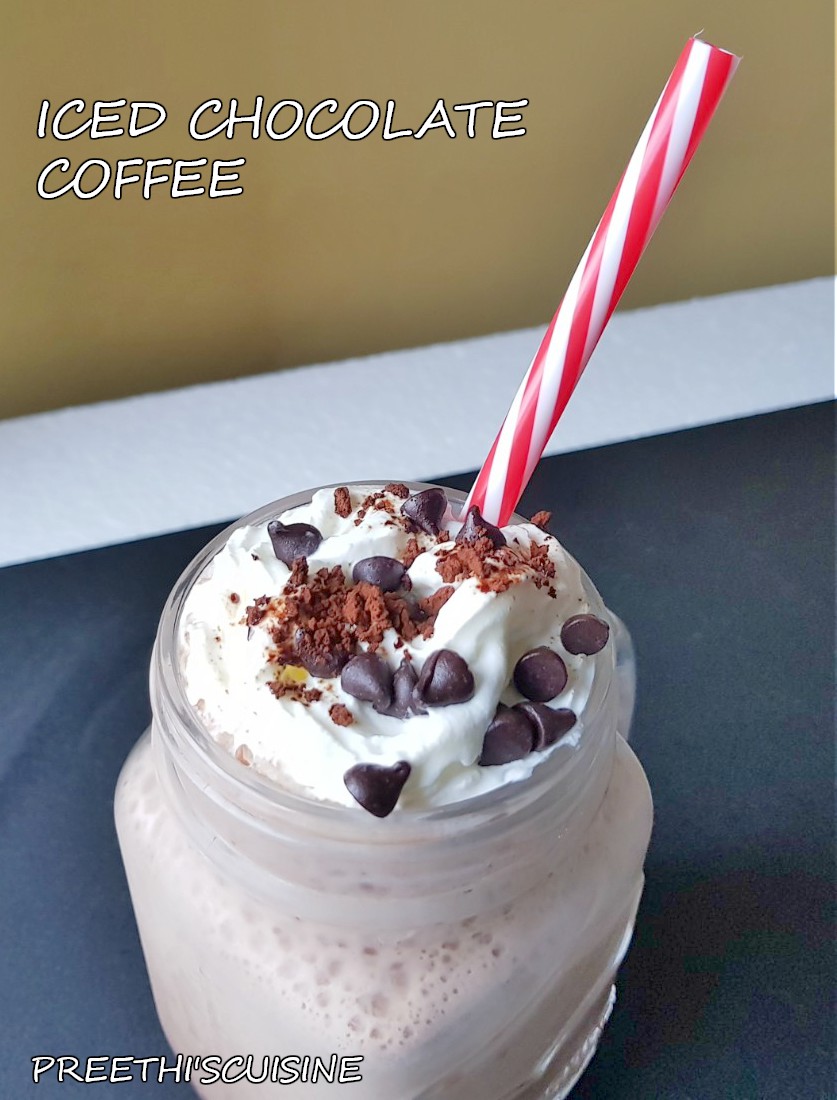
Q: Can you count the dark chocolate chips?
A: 13